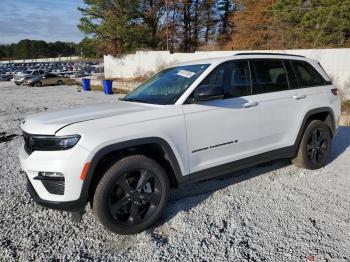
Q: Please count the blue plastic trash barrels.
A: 2